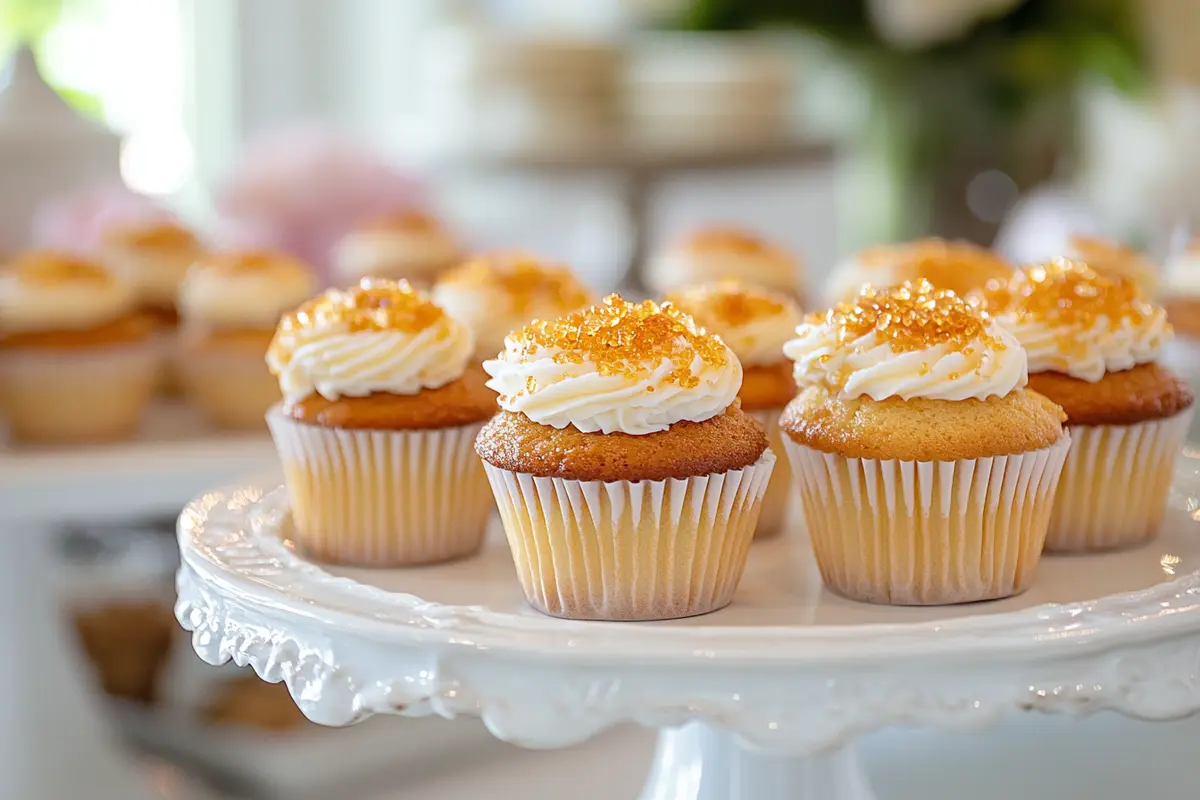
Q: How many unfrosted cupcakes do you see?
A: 0